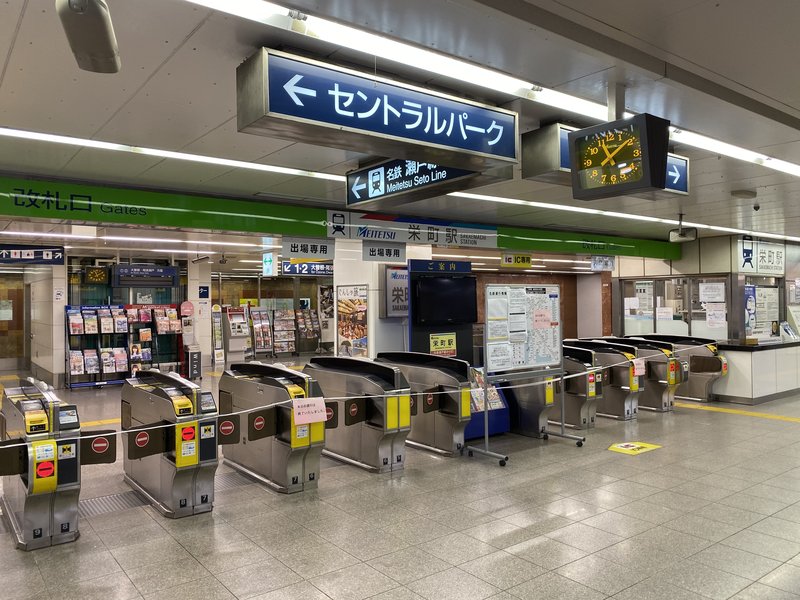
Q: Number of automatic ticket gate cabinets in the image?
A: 10